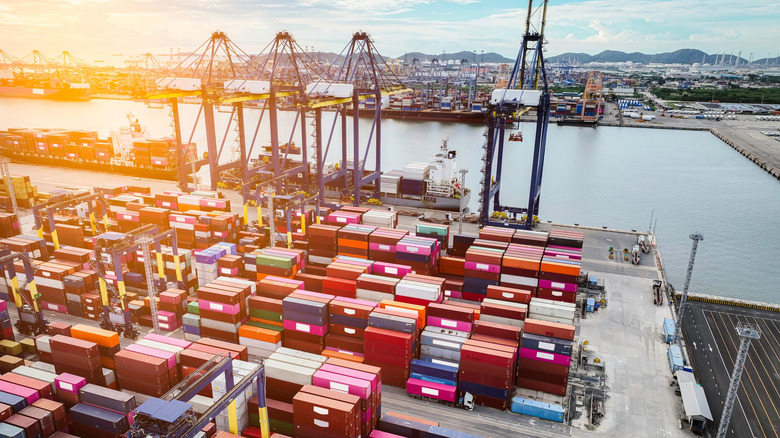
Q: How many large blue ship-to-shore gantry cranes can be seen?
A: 4